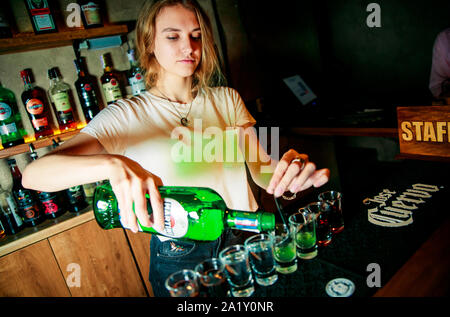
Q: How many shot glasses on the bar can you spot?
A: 8